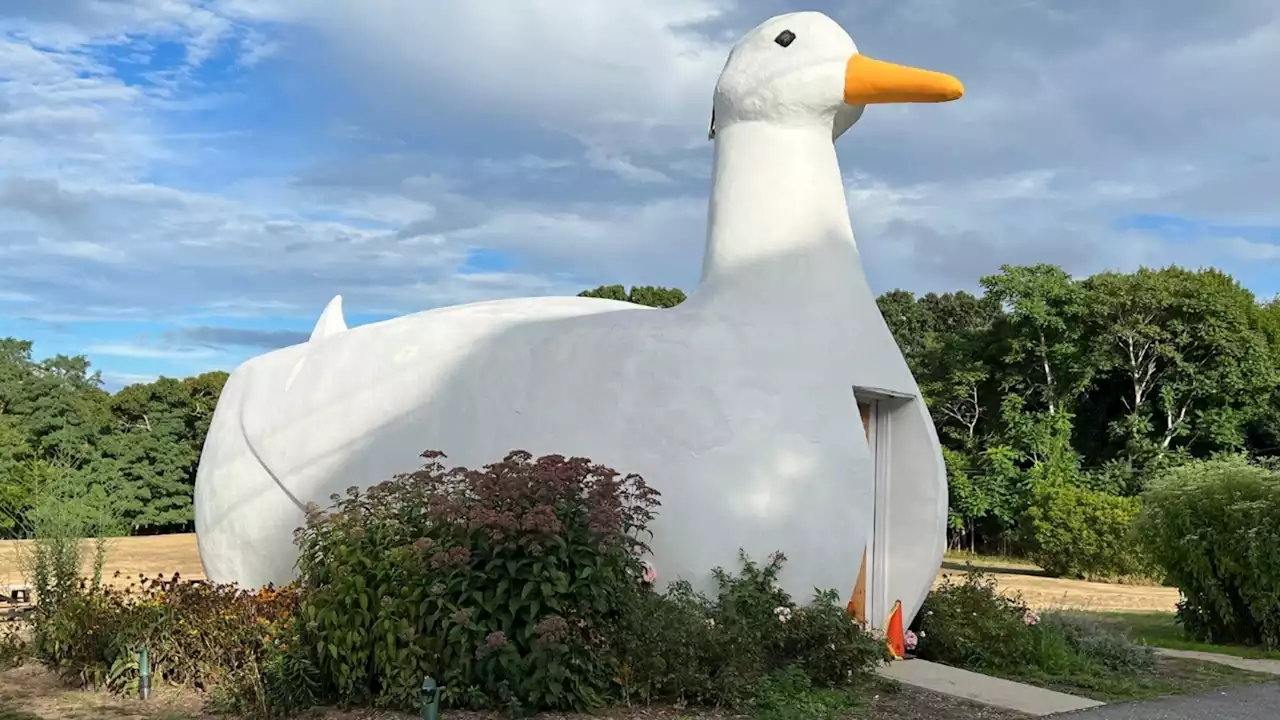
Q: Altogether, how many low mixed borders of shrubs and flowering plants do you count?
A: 2